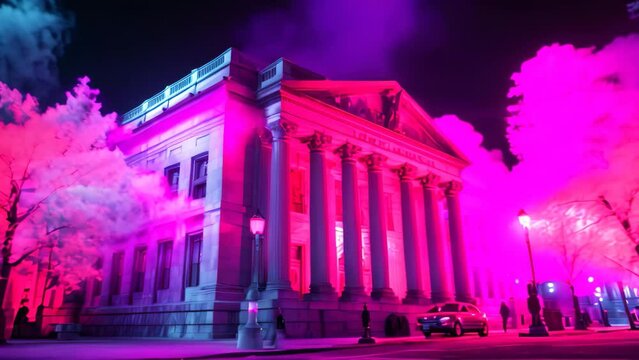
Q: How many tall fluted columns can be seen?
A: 7